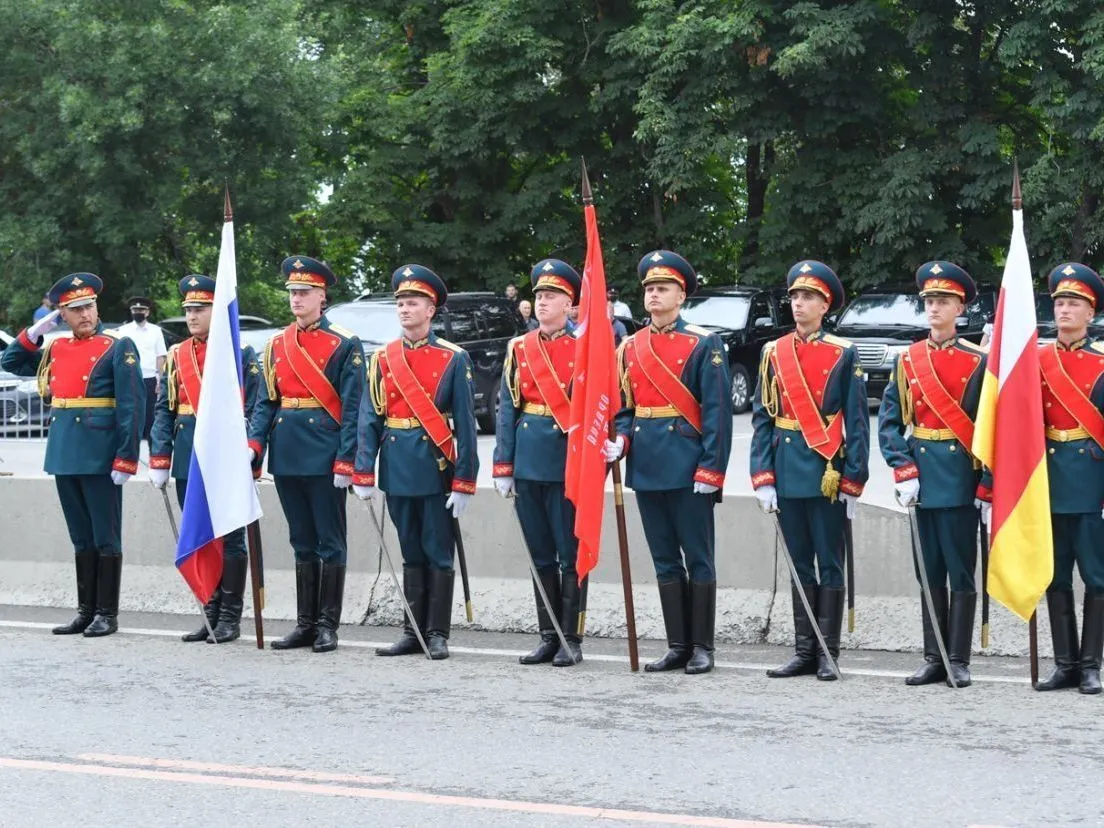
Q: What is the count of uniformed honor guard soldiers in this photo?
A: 9